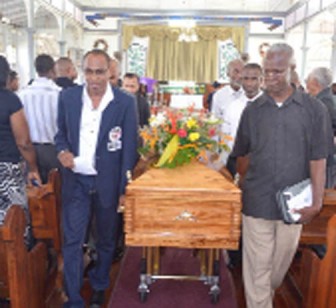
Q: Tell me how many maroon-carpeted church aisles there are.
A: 1